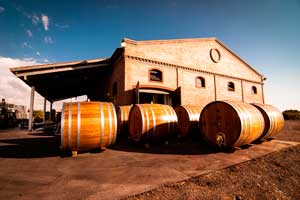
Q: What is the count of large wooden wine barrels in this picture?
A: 6